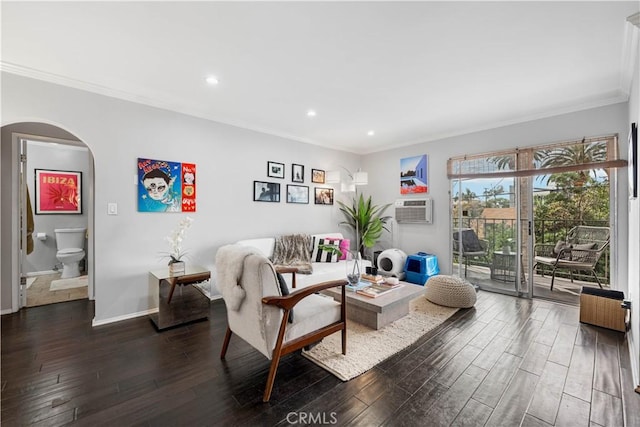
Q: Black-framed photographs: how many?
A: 6